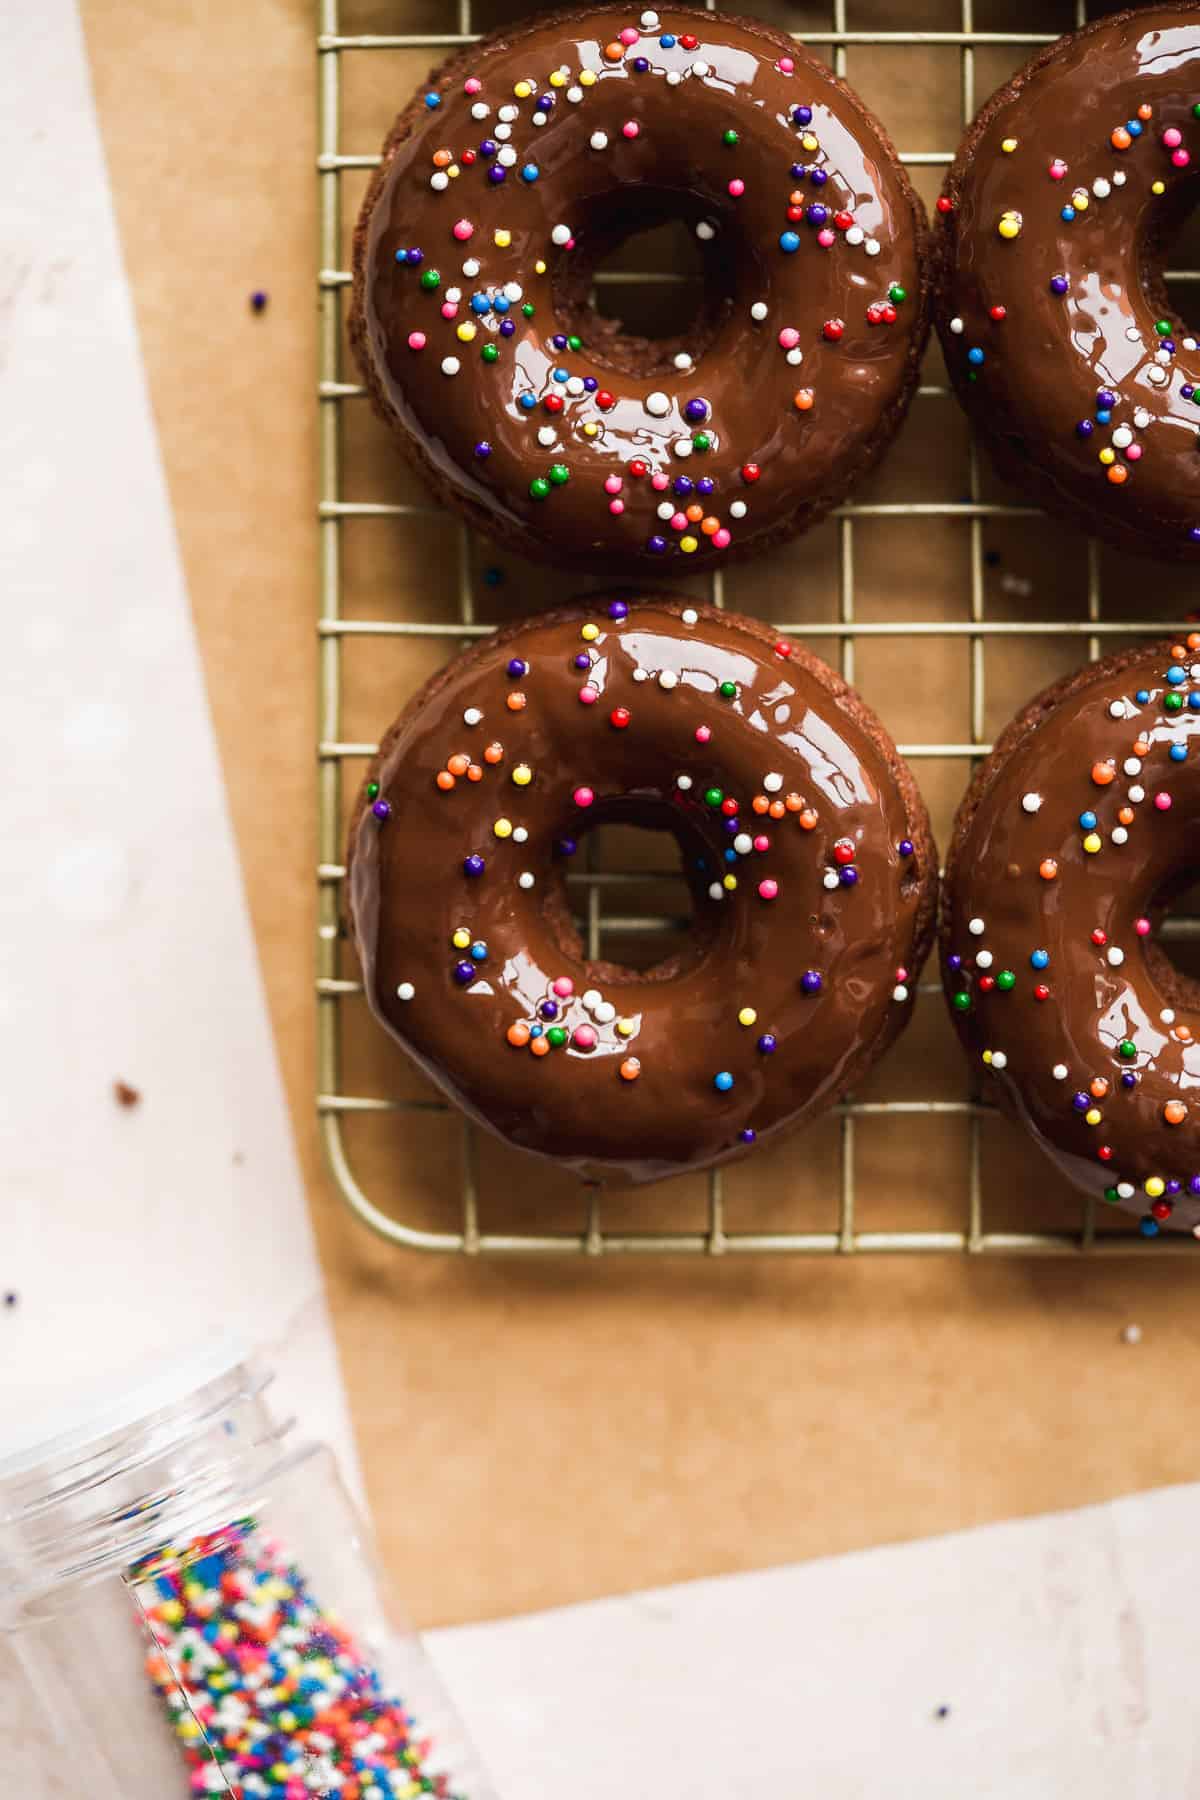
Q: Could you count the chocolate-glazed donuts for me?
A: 4